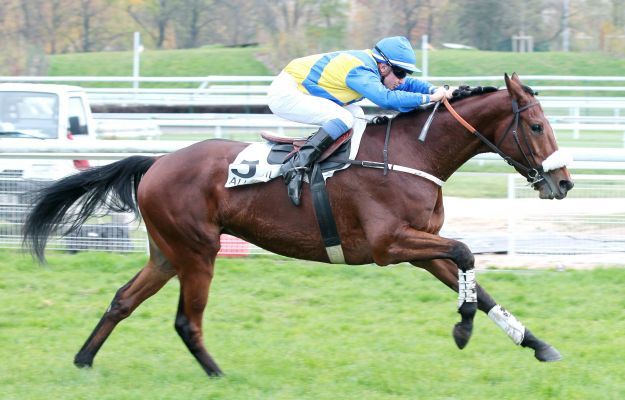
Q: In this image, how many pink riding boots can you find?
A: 0